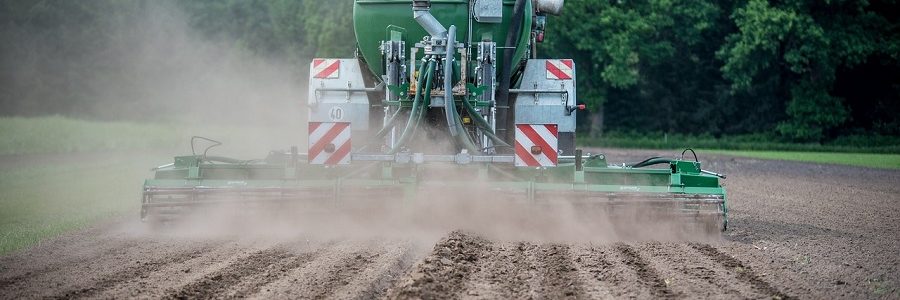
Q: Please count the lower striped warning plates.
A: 2